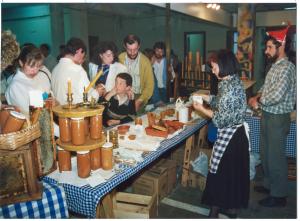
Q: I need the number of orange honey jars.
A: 10